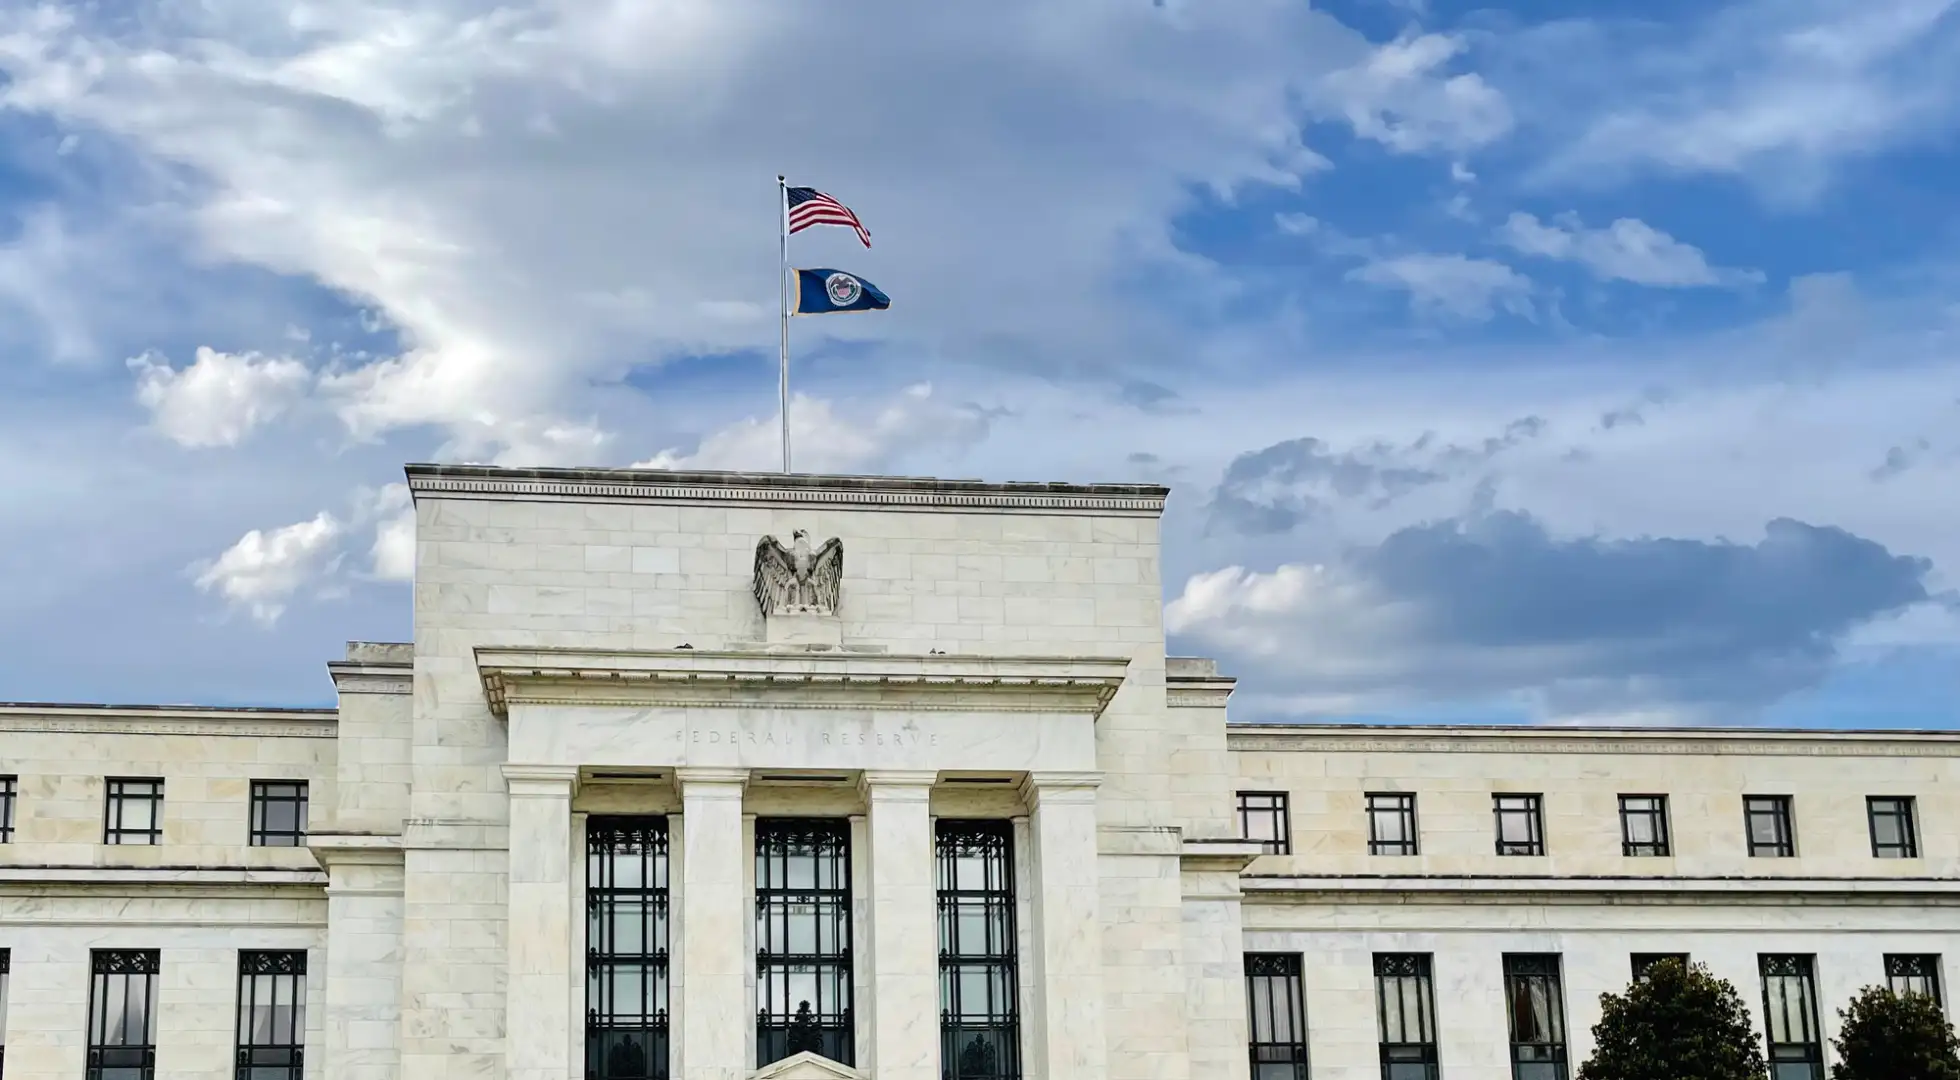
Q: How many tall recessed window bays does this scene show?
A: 3